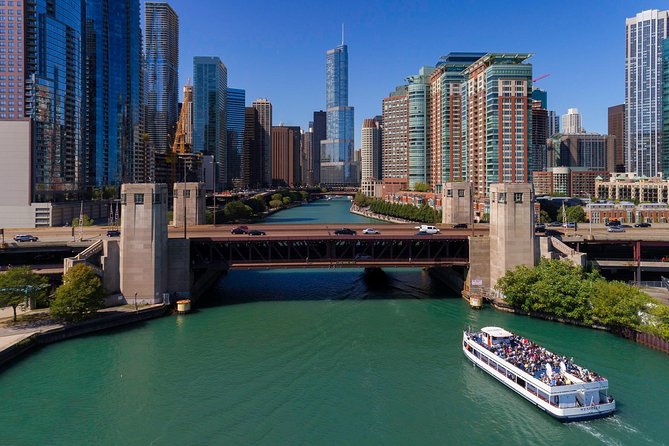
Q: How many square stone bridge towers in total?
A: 4